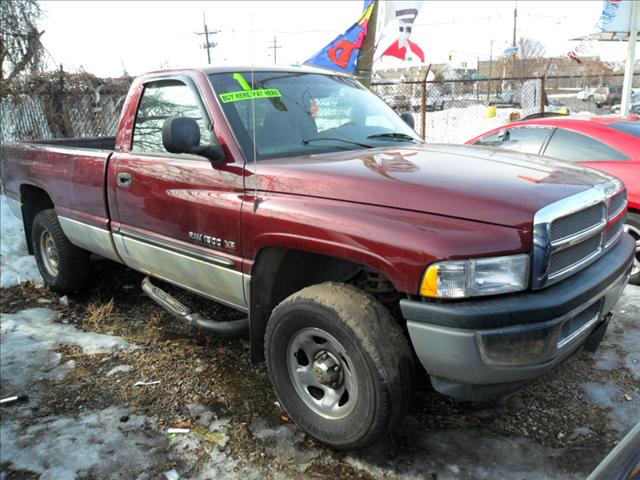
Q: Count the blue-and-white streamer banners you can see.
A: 1